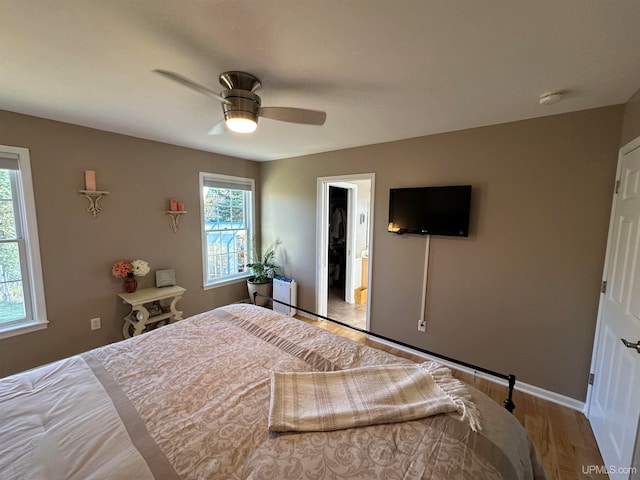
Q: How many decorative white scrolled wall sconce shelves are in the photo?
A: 2